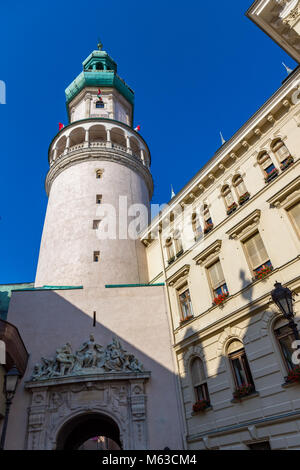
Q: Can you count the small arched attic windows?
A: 8